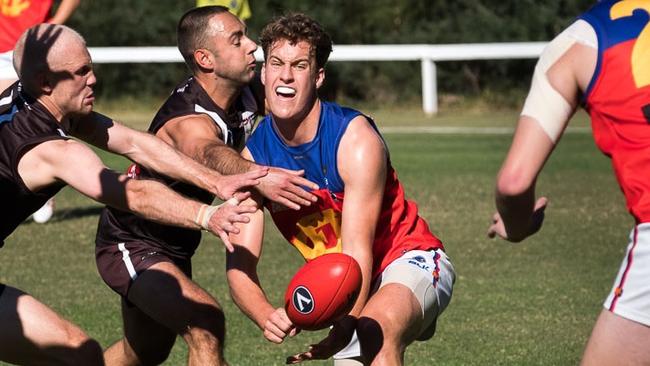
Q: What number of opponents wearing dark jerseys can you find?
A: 2